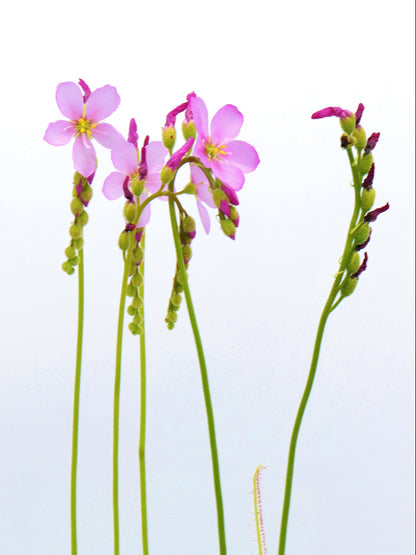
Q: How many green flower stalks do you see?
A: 5